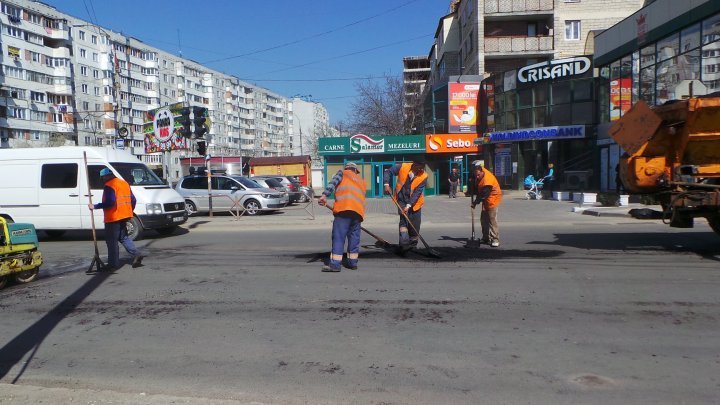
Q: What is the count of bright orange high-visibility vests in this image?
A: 4